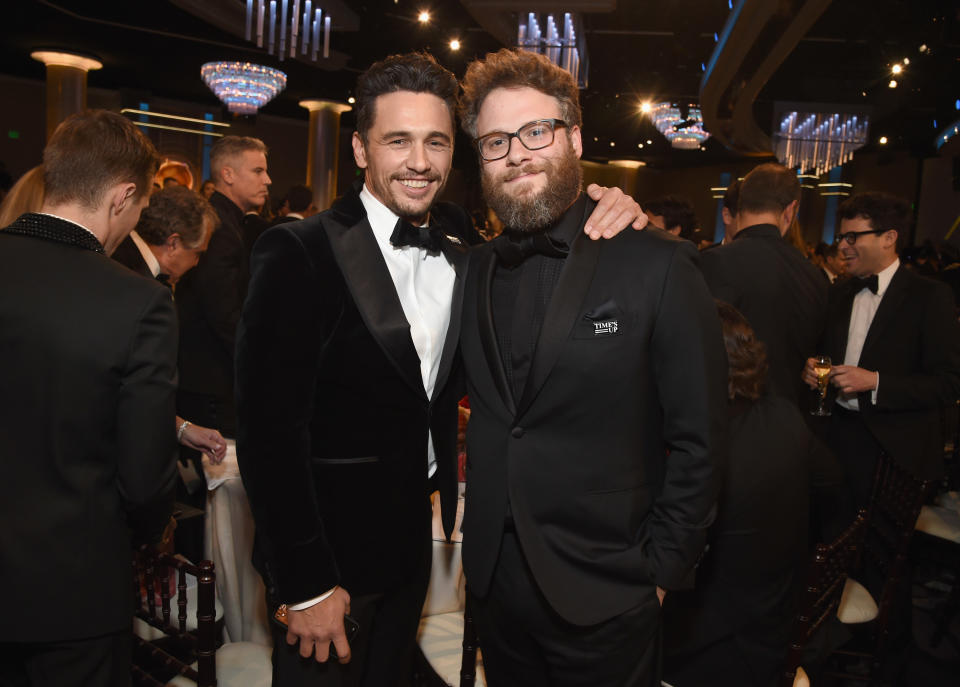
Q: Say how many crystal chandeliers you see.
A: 2